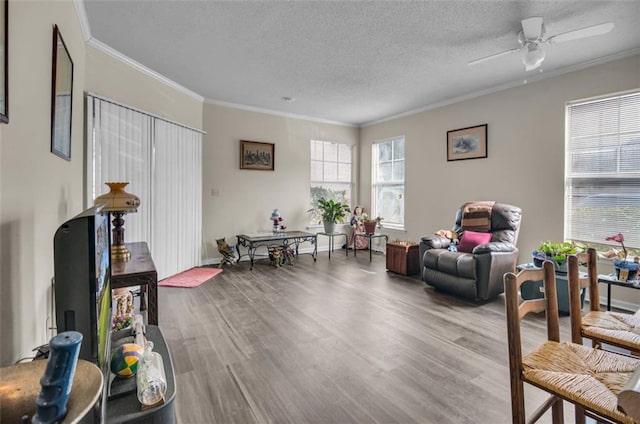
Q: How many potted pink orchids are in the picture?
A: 1